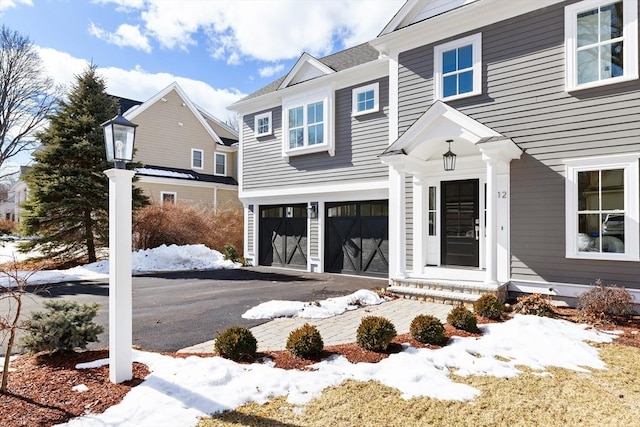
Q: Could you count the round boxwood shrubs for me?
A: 6